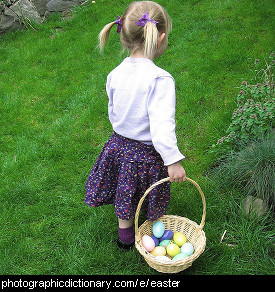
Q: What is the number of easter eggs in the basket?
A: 11